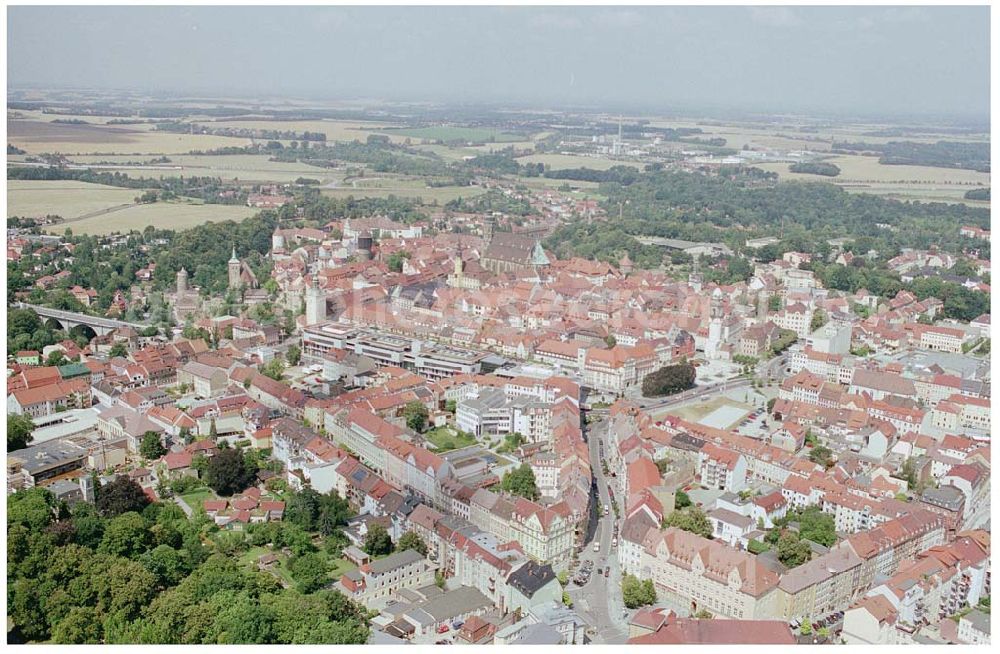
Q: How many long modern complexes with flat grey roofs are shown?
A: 1